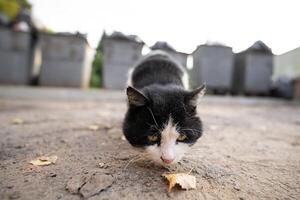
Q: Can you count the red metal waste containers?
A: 0